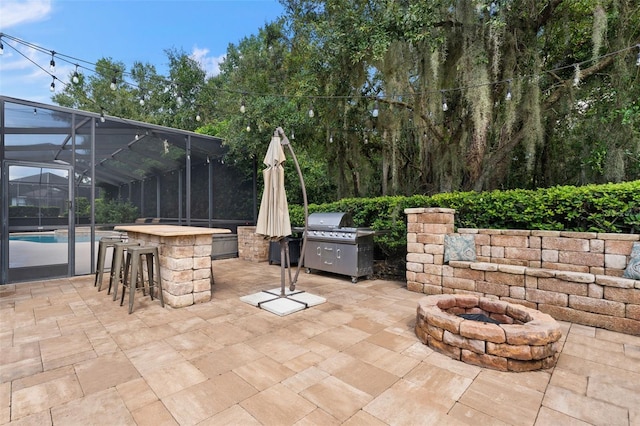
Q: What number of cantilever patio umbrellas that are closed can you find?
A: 1